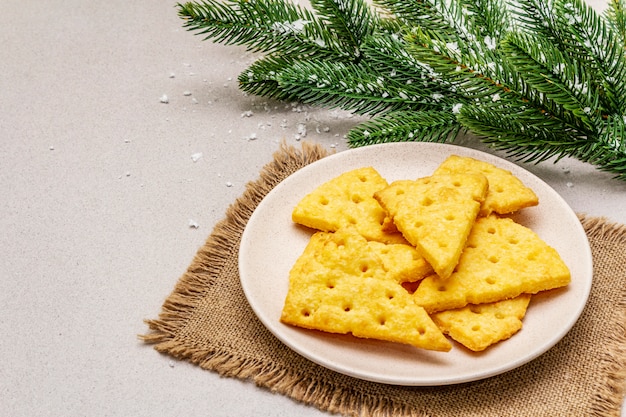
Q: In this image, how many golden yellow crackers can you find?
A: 7